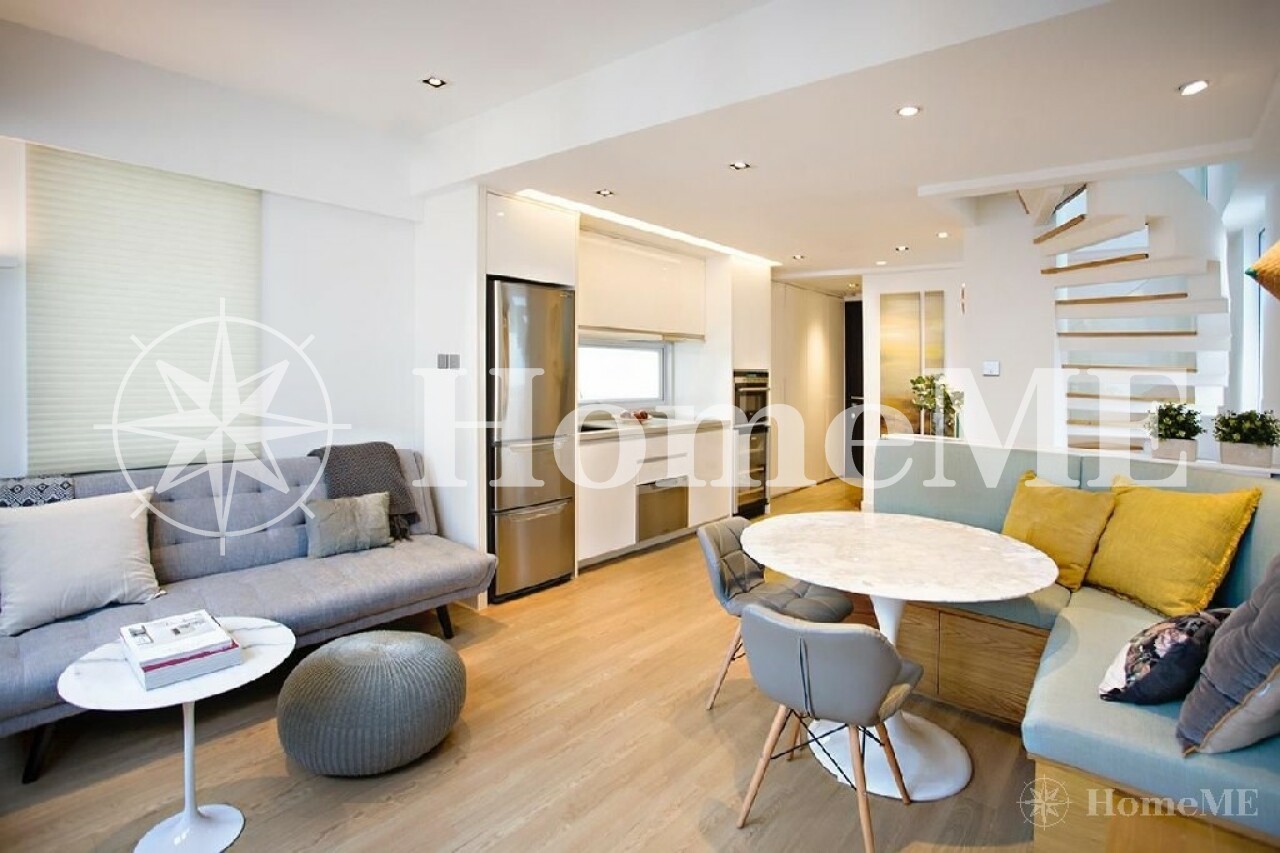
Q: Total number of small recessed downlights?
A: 9